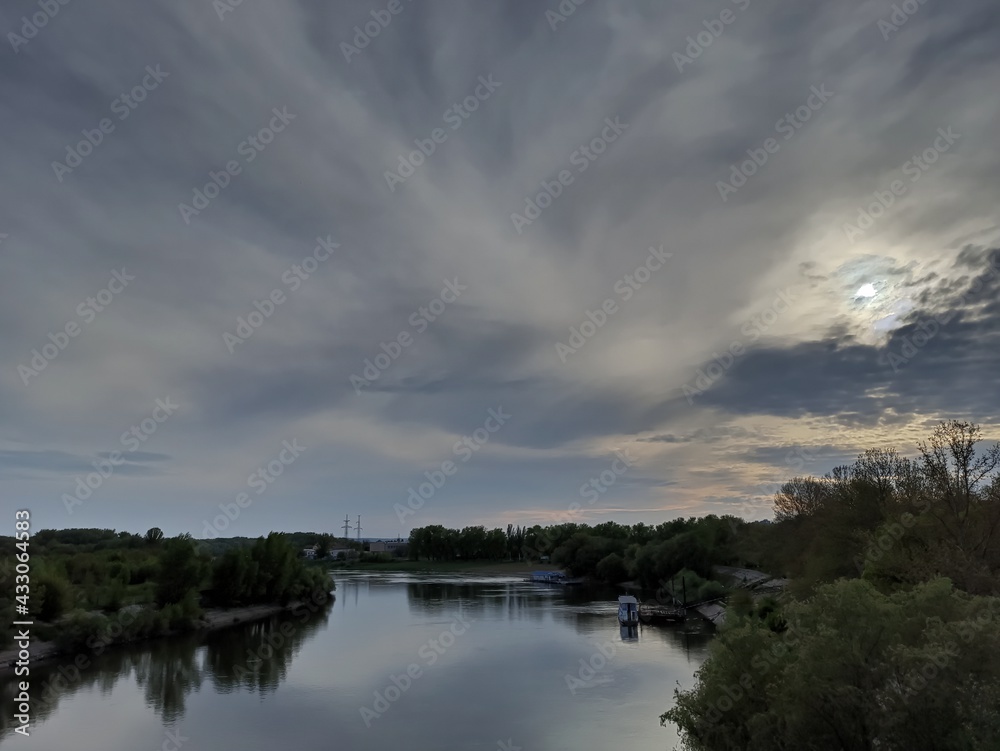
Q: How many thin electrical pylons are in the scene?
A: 2